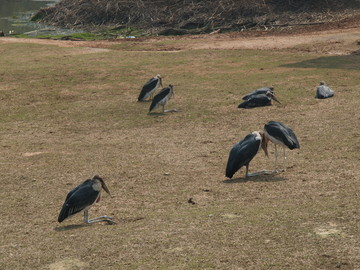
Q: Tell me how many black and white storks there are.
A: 8